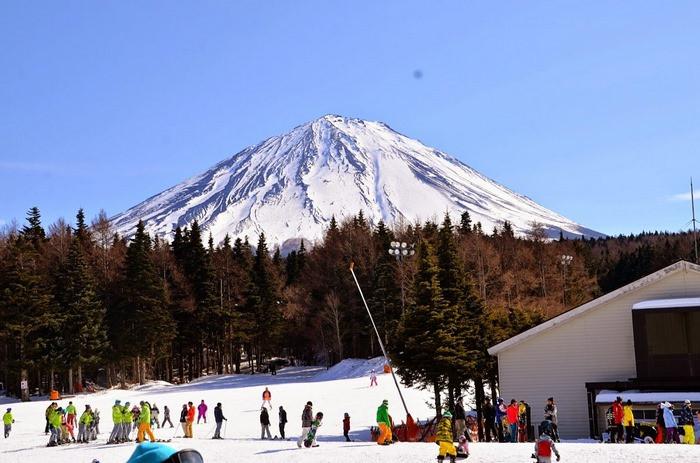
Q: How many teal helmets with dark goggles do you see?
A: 1